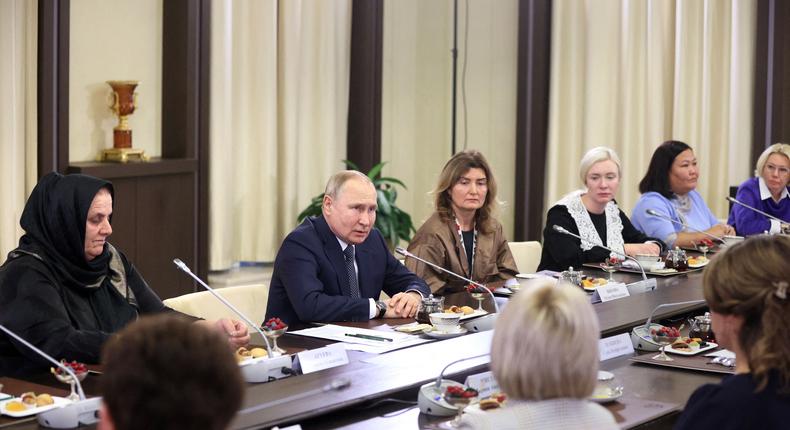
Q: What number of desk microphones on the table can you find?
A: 9